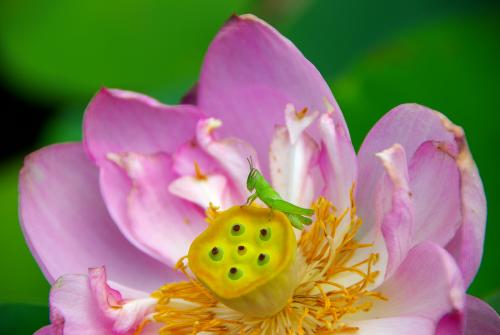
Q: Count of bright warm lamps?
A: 0